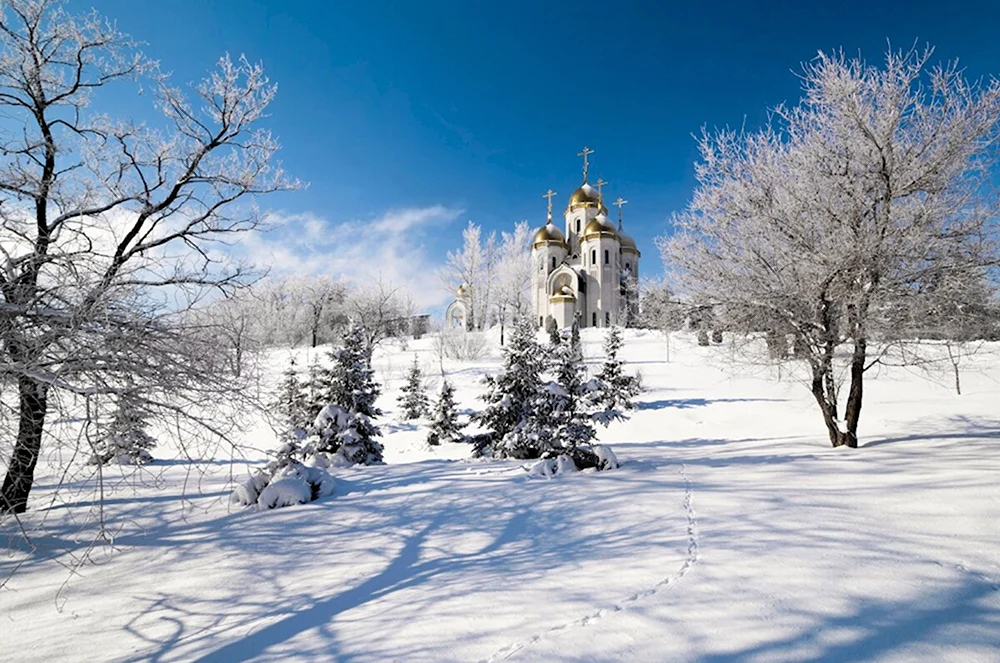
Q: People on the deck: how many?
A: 0